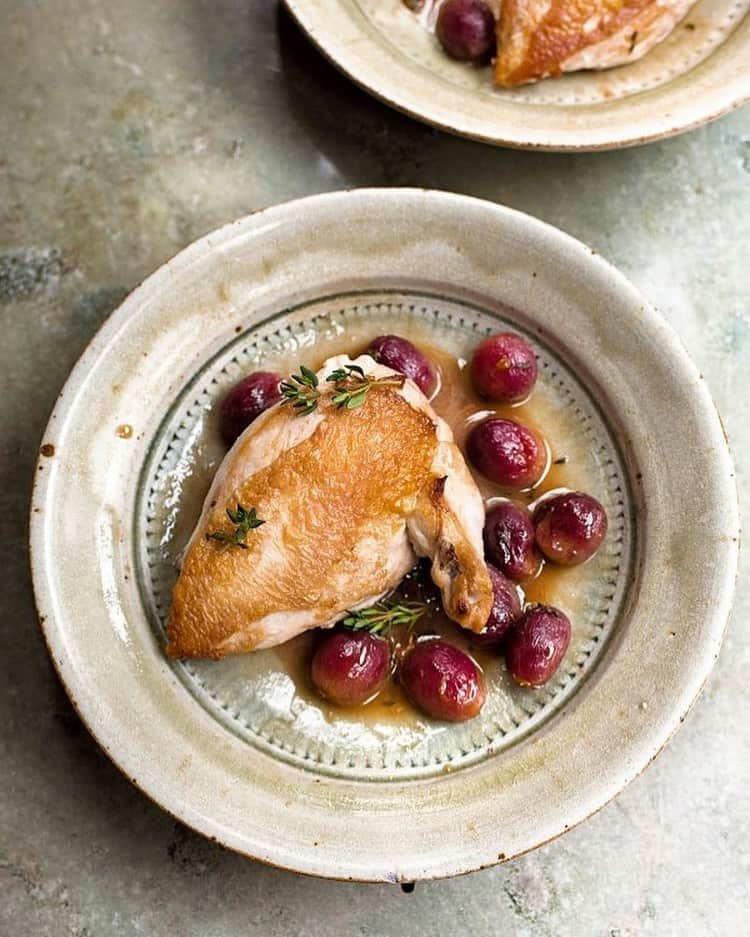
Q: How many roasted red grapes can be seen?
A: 11